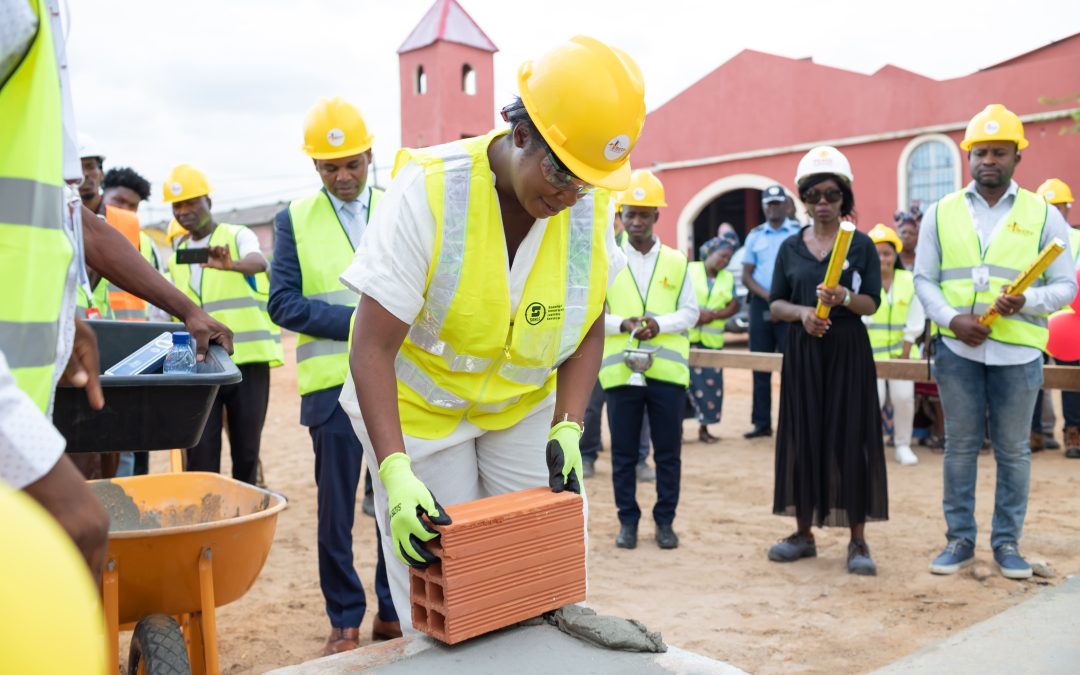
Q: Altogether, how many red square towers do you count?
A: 1